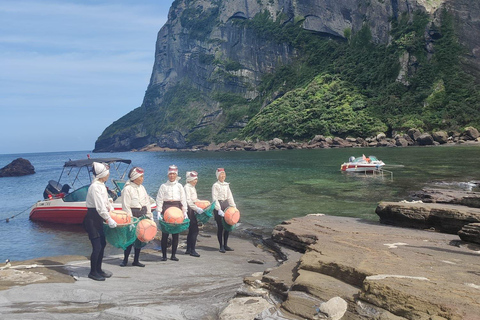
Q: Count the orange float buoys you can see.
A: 5